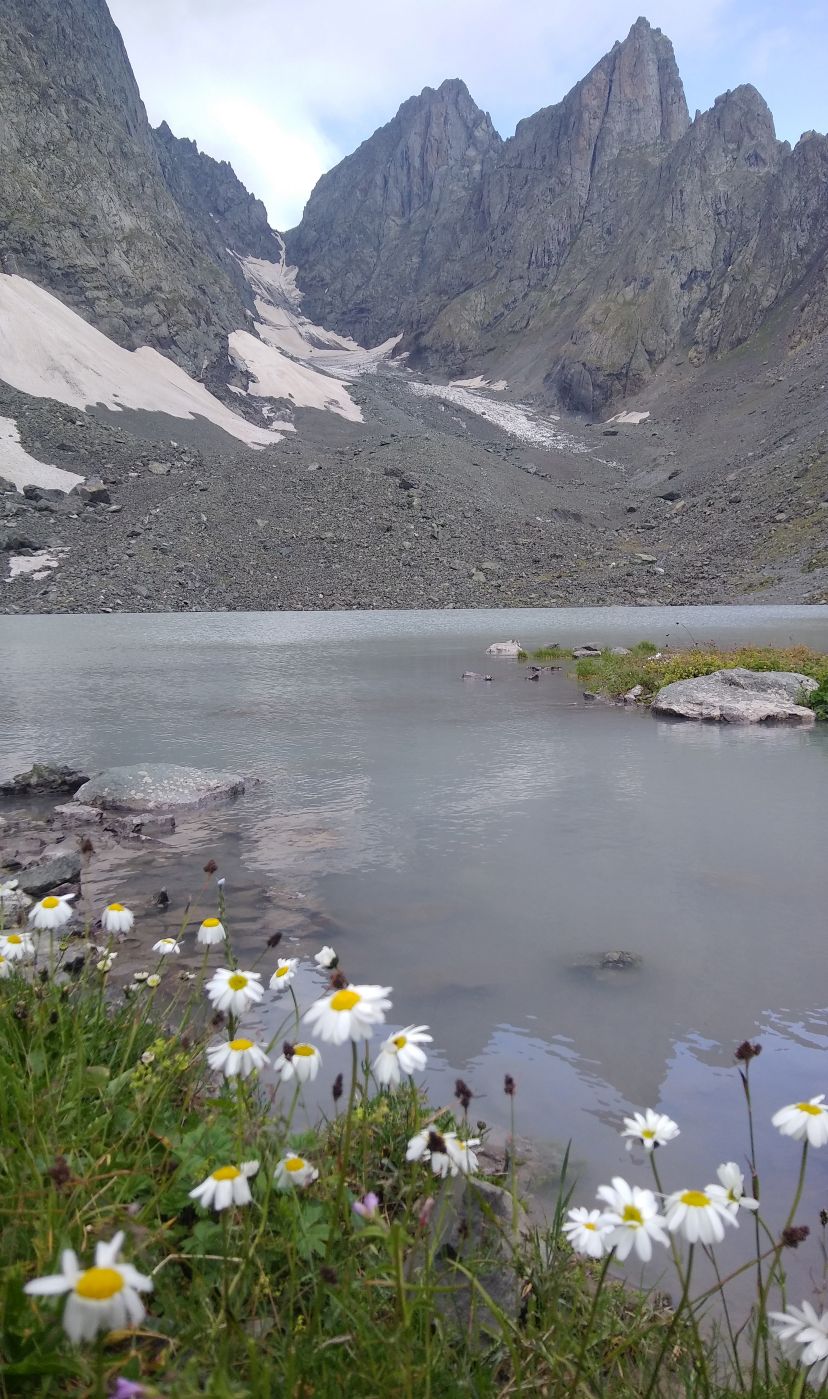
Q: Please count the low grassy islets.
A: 1